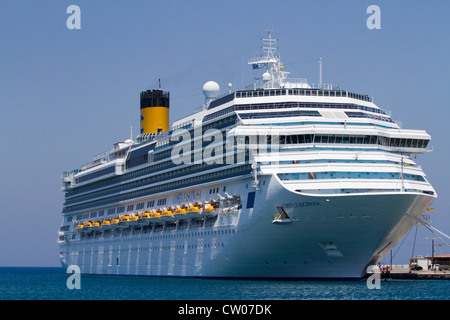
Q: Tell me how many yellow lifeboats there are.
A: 13